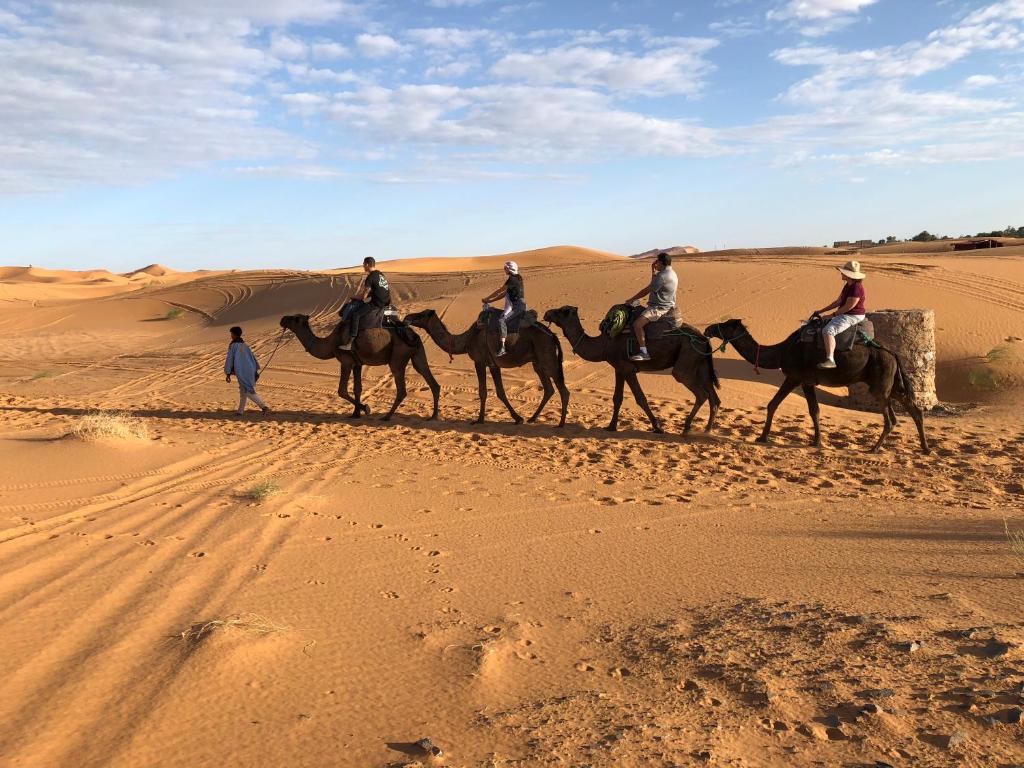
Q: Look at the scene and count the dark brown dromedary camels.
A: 4